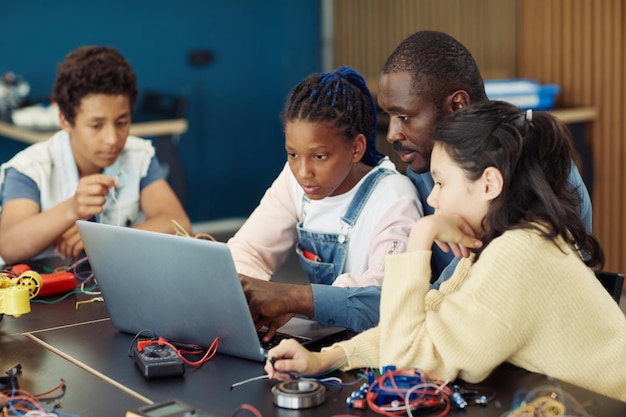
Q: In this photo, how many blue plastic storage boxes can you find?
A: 2